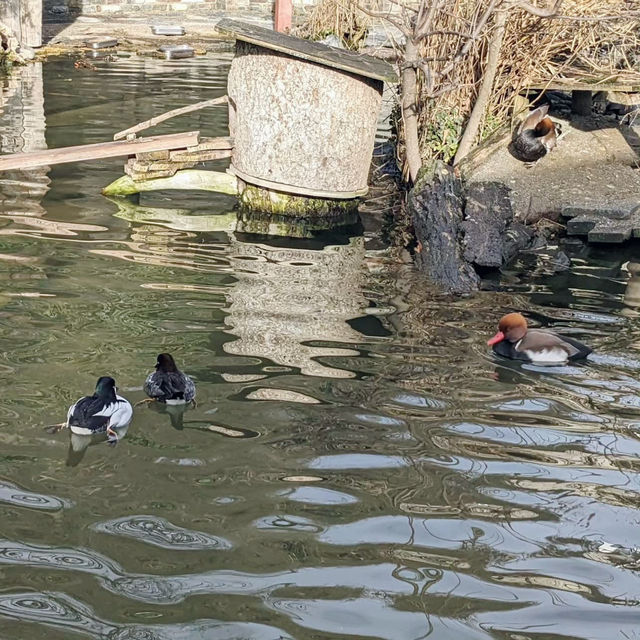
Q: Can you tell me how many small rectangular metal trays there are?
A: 3